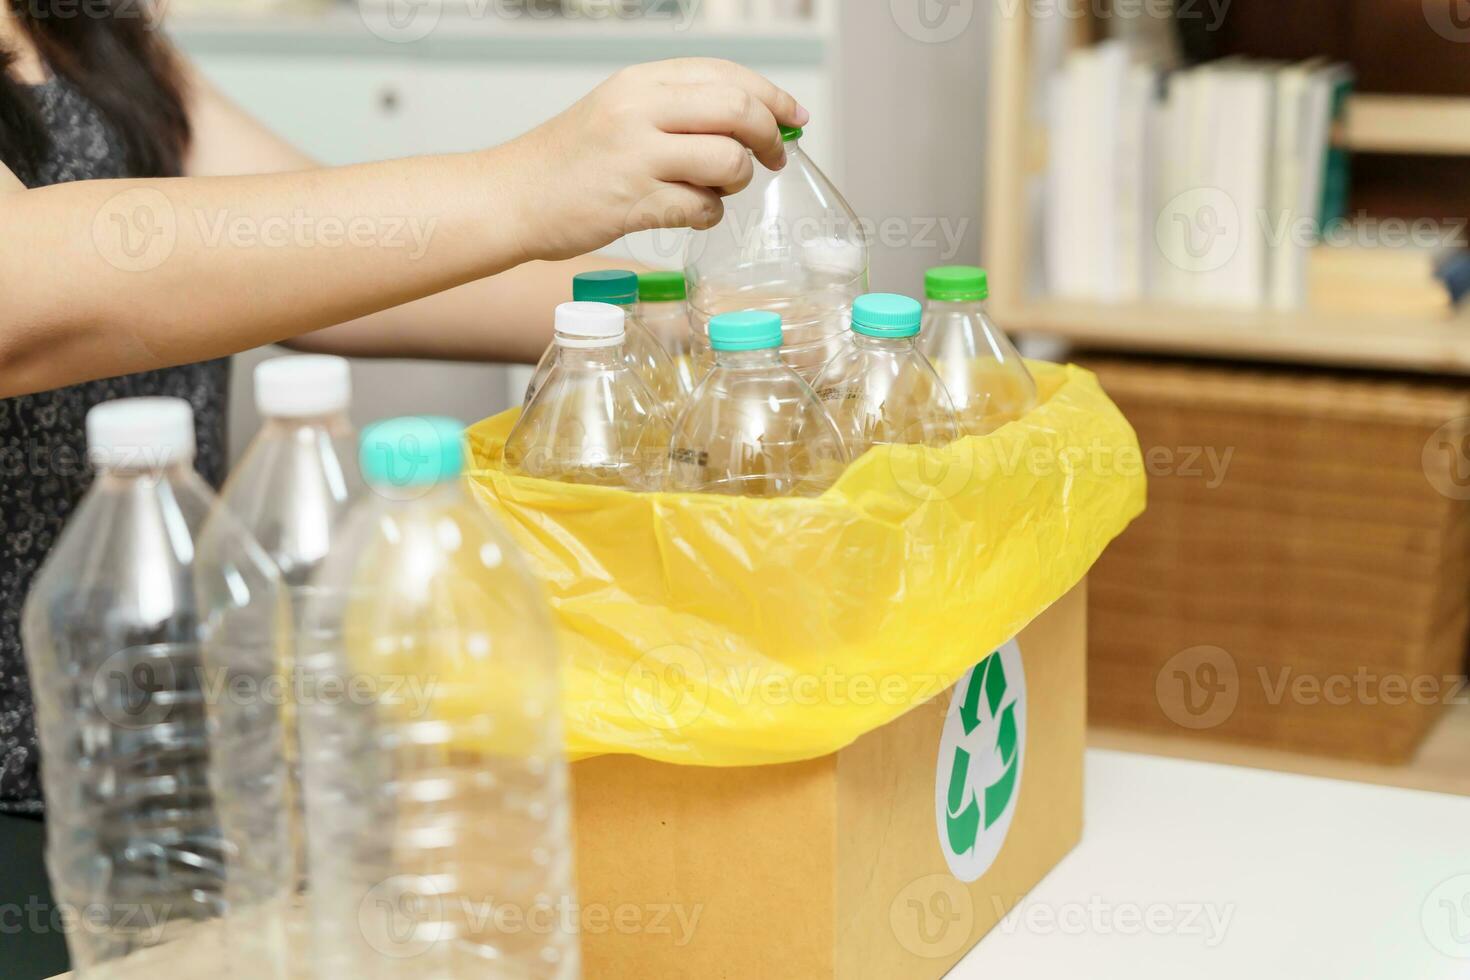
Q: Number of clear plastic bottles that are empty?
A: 10